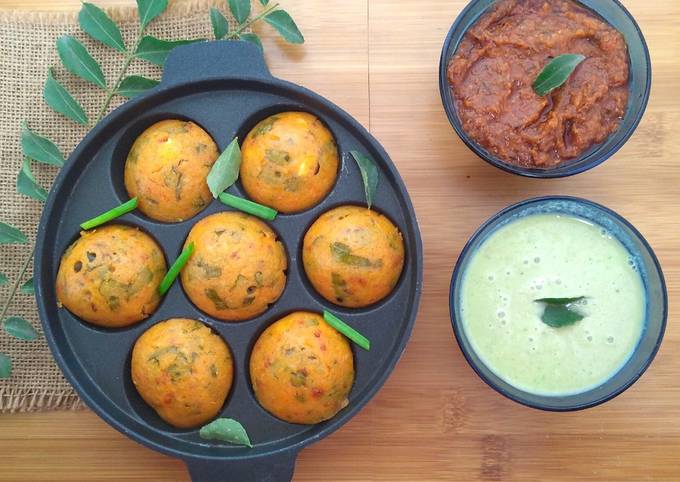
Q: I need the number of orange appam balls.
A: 7